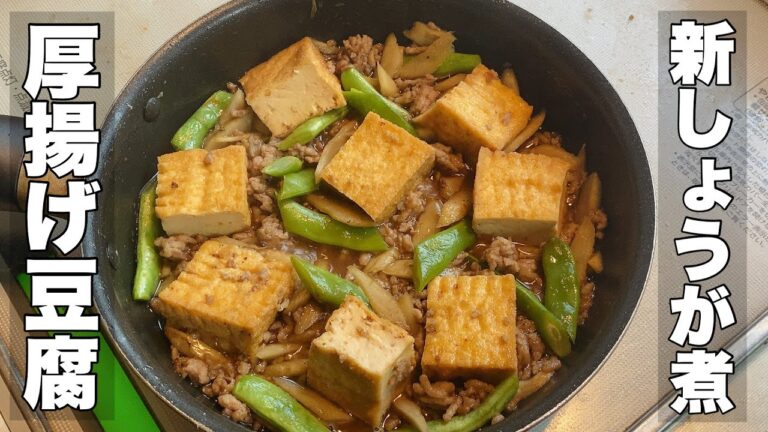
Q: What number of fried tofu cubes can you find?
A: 8